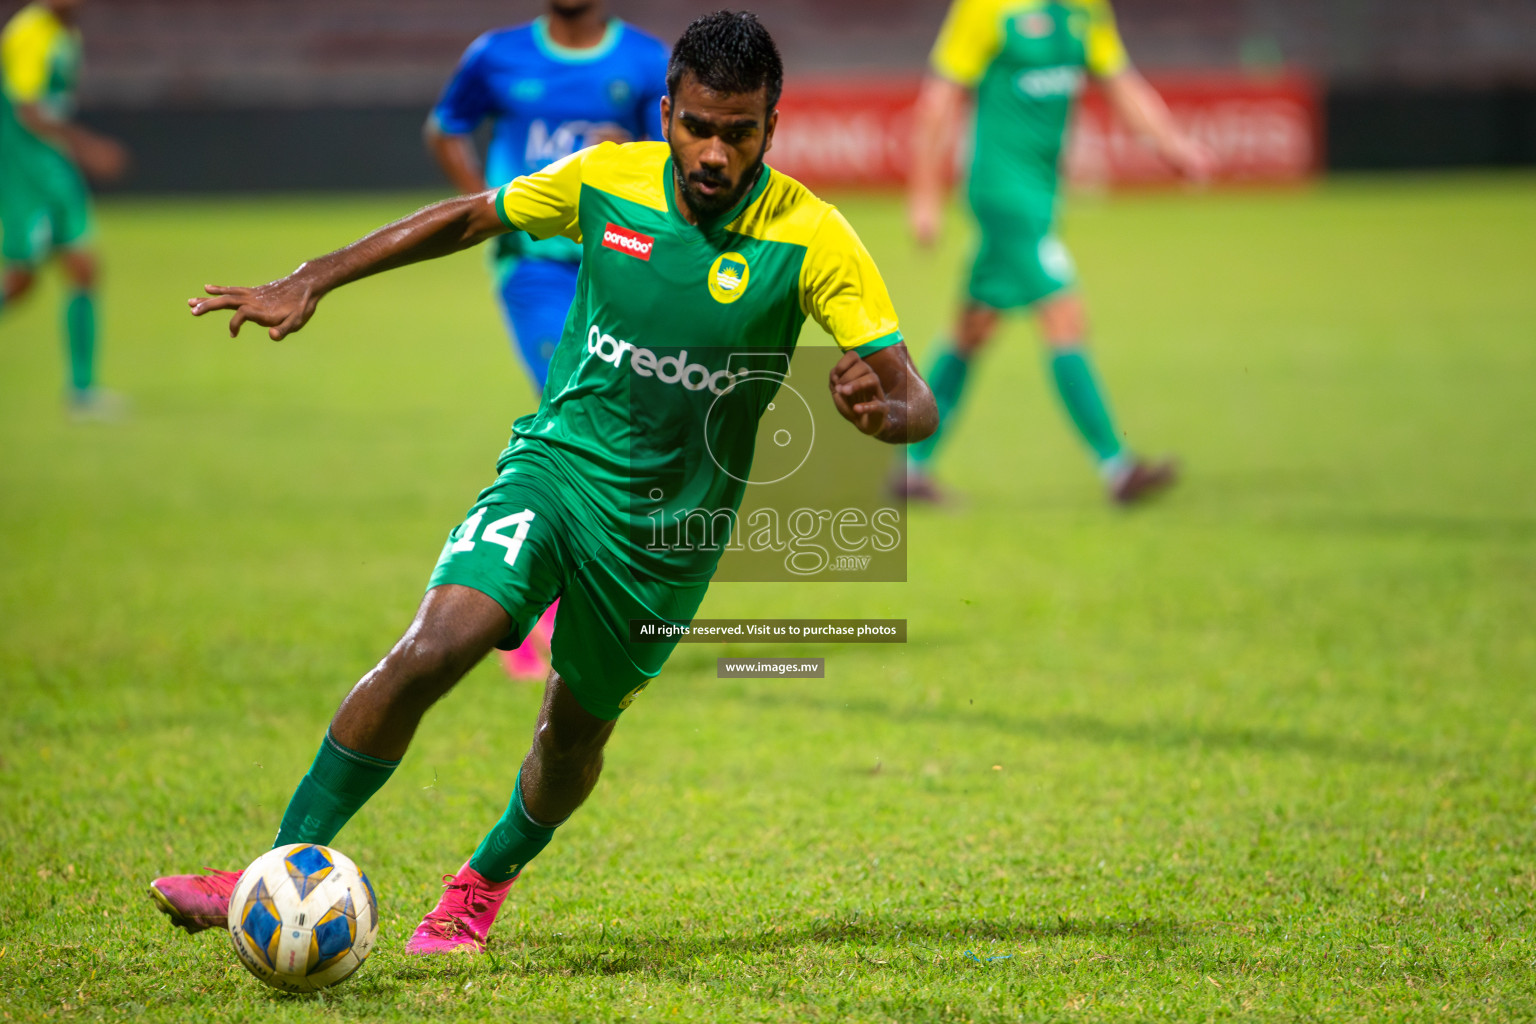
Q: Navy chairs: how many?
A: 0